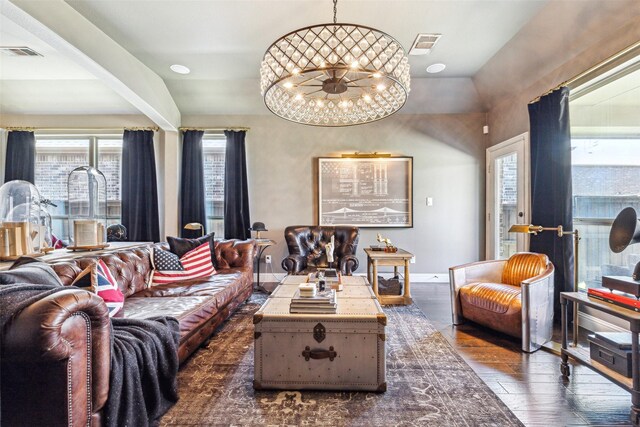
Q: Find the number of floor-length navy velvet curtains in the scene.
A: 5